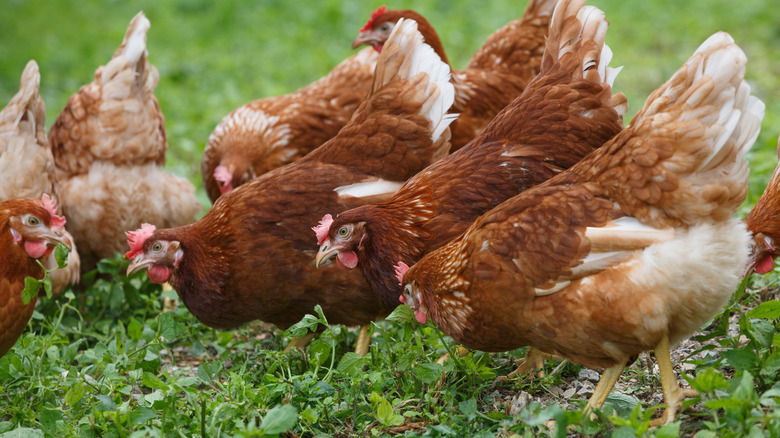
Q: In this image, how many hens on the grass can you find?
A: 9